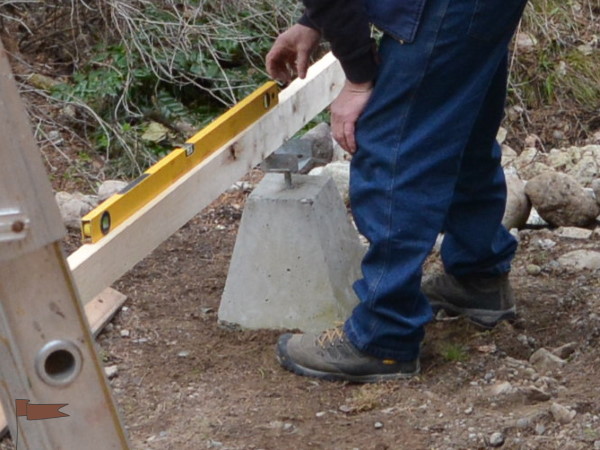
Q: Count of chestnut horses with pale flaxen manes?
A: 0